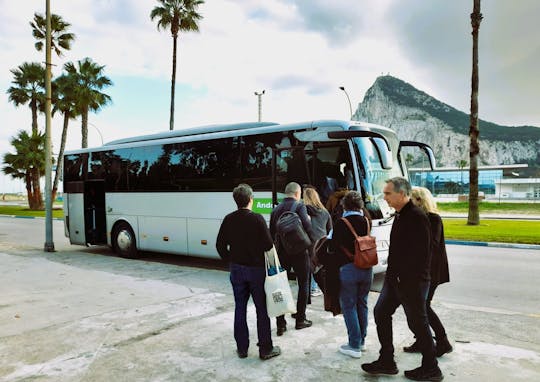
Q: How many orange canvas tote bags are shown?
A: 0